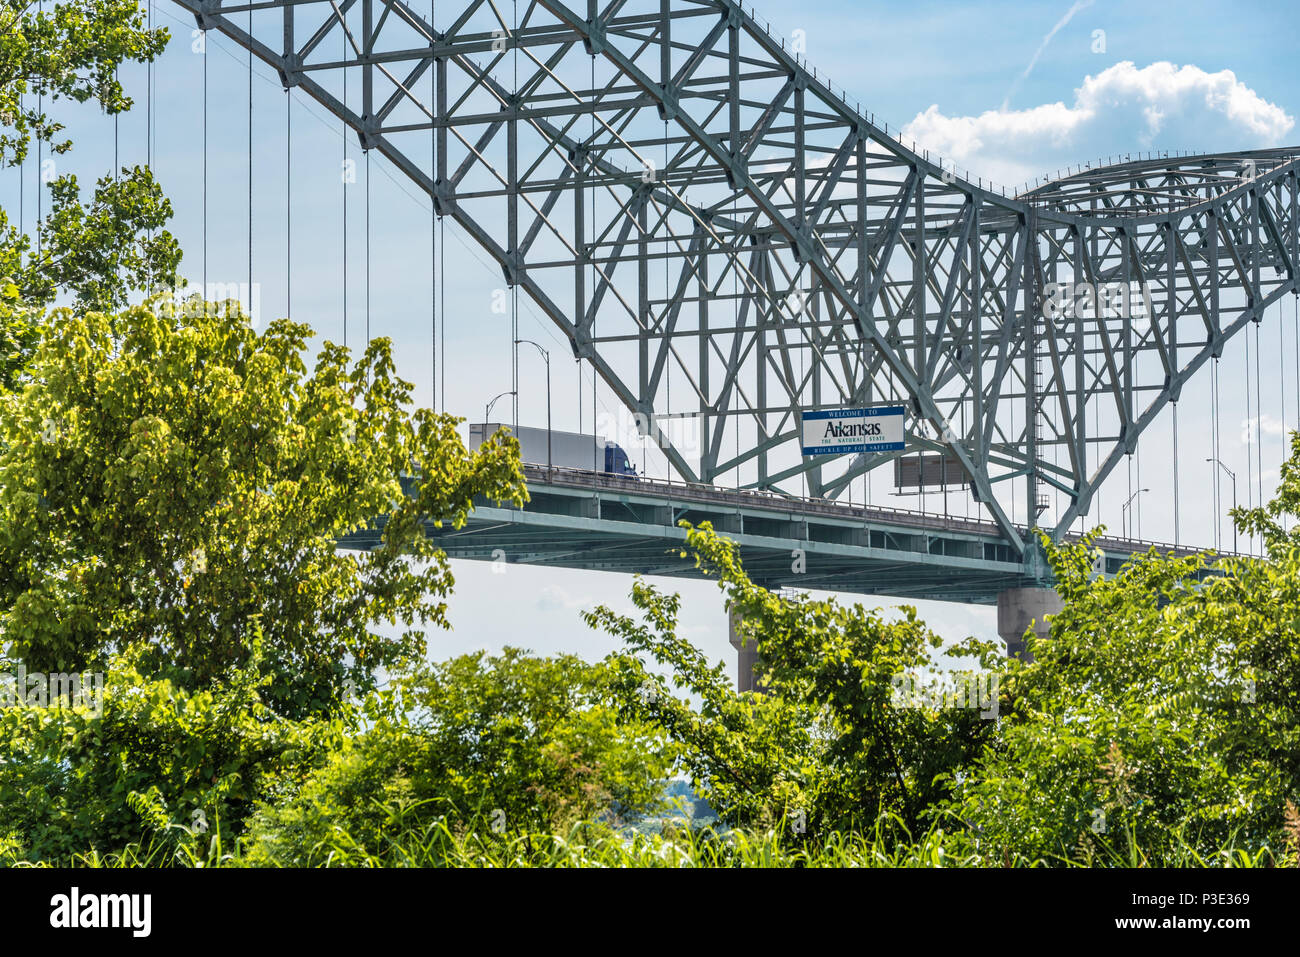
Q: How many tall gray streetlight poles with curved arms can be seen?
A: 4